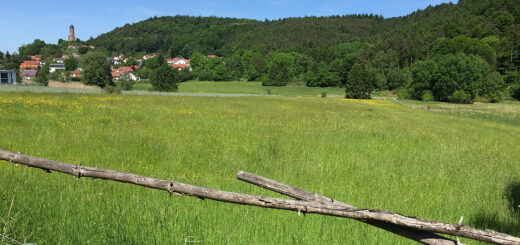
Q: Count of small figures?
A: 0